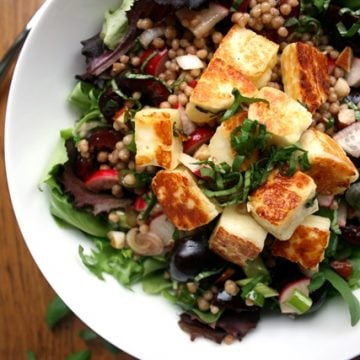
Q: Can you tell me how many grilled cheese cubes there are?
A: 11